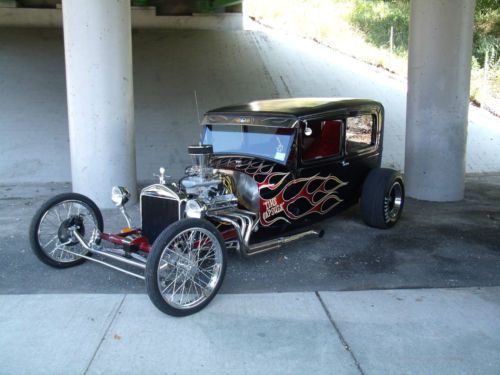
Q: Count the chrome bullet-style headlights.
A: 2